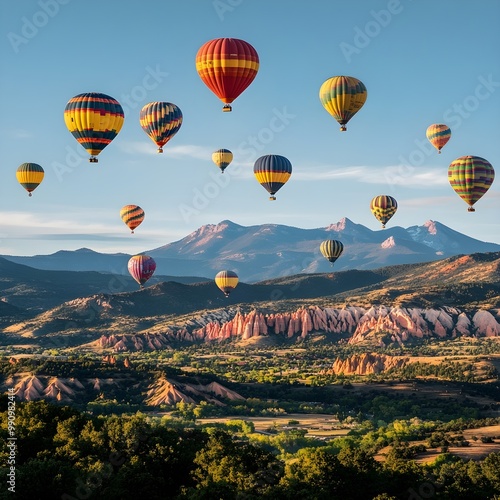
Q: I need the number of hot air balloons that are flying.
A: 14